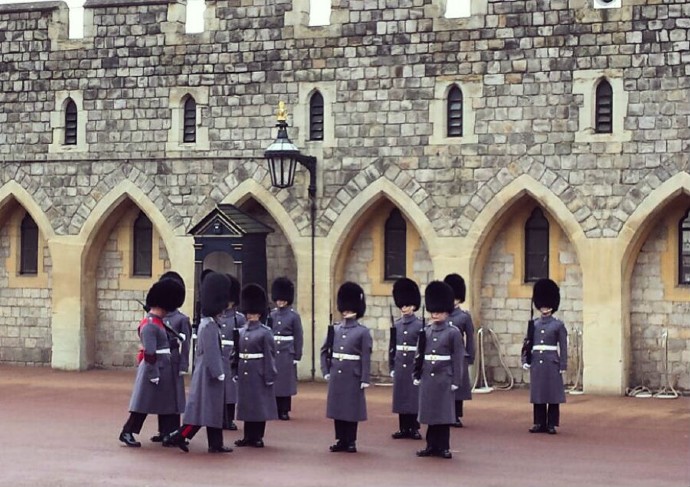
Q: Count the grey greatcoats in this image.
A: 11